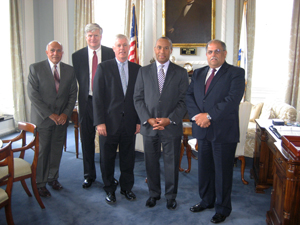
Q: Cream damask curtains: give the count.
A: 5